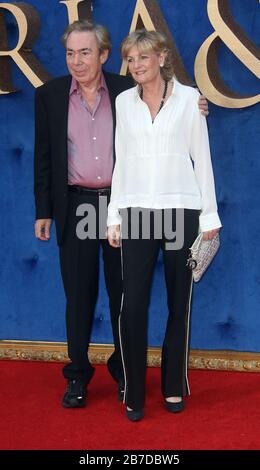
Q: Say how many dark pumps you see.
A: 2